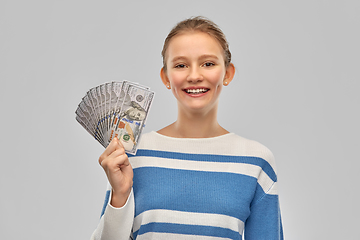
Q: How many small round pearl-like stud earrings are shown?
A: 2